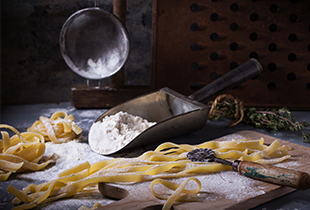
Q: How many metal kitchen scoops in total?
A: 1